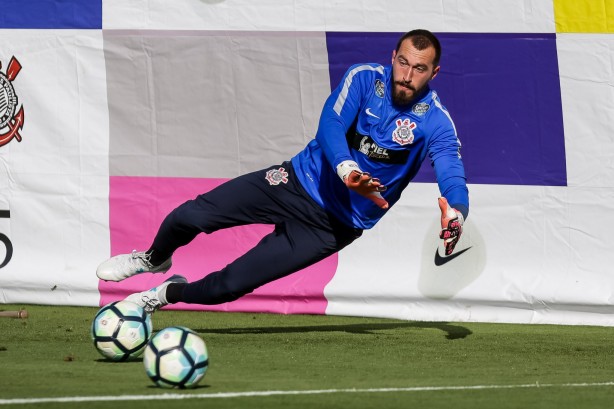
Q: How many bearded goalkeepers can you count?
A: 1